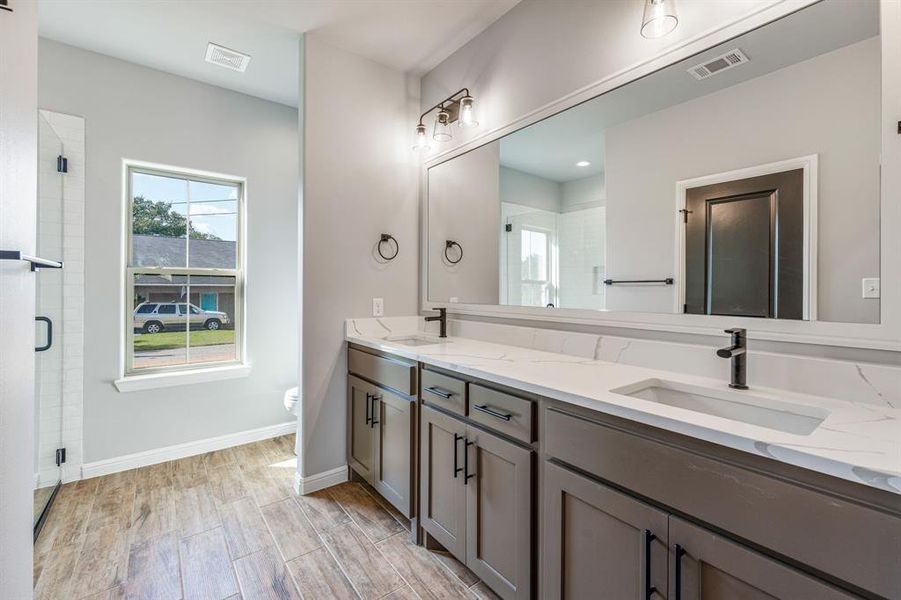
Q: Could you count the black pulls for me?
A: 8